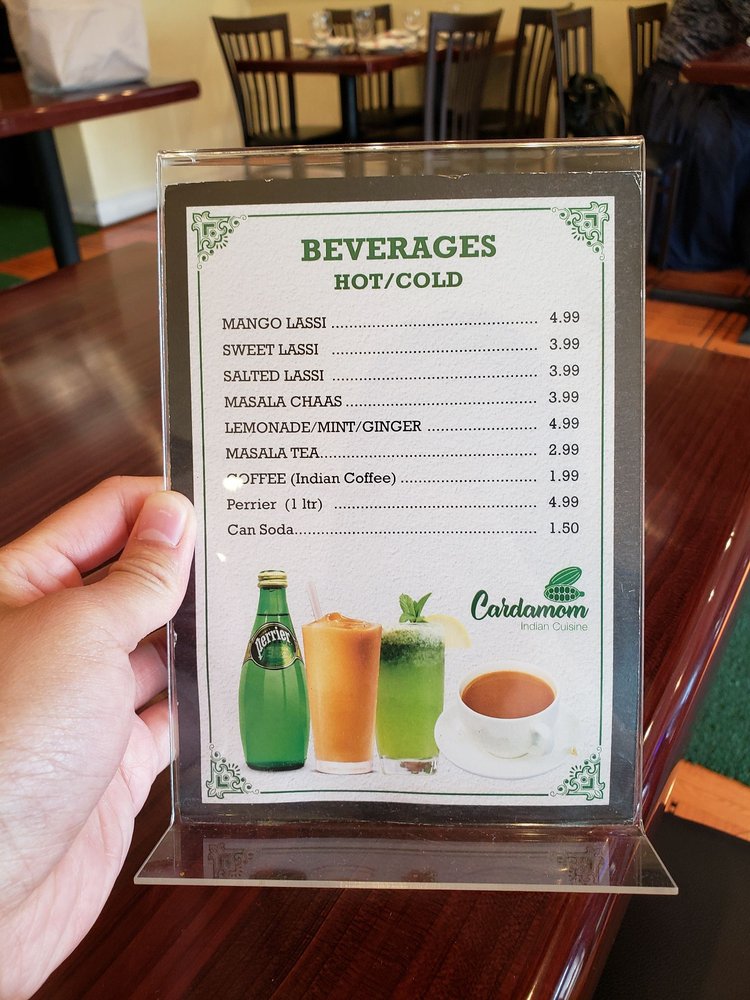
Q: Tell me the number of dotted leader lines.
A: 9